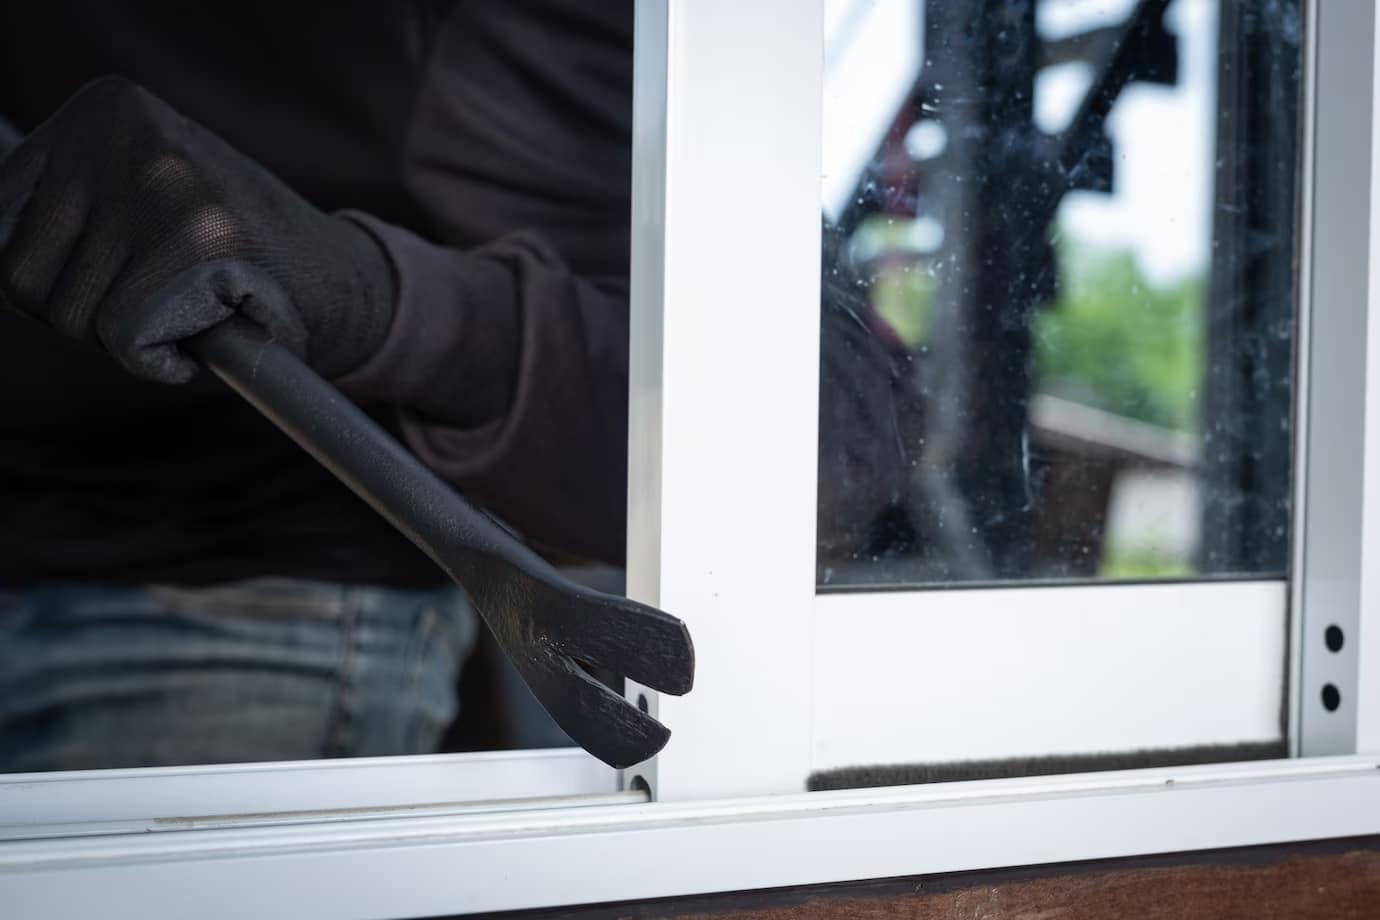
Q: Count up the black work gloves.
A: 1